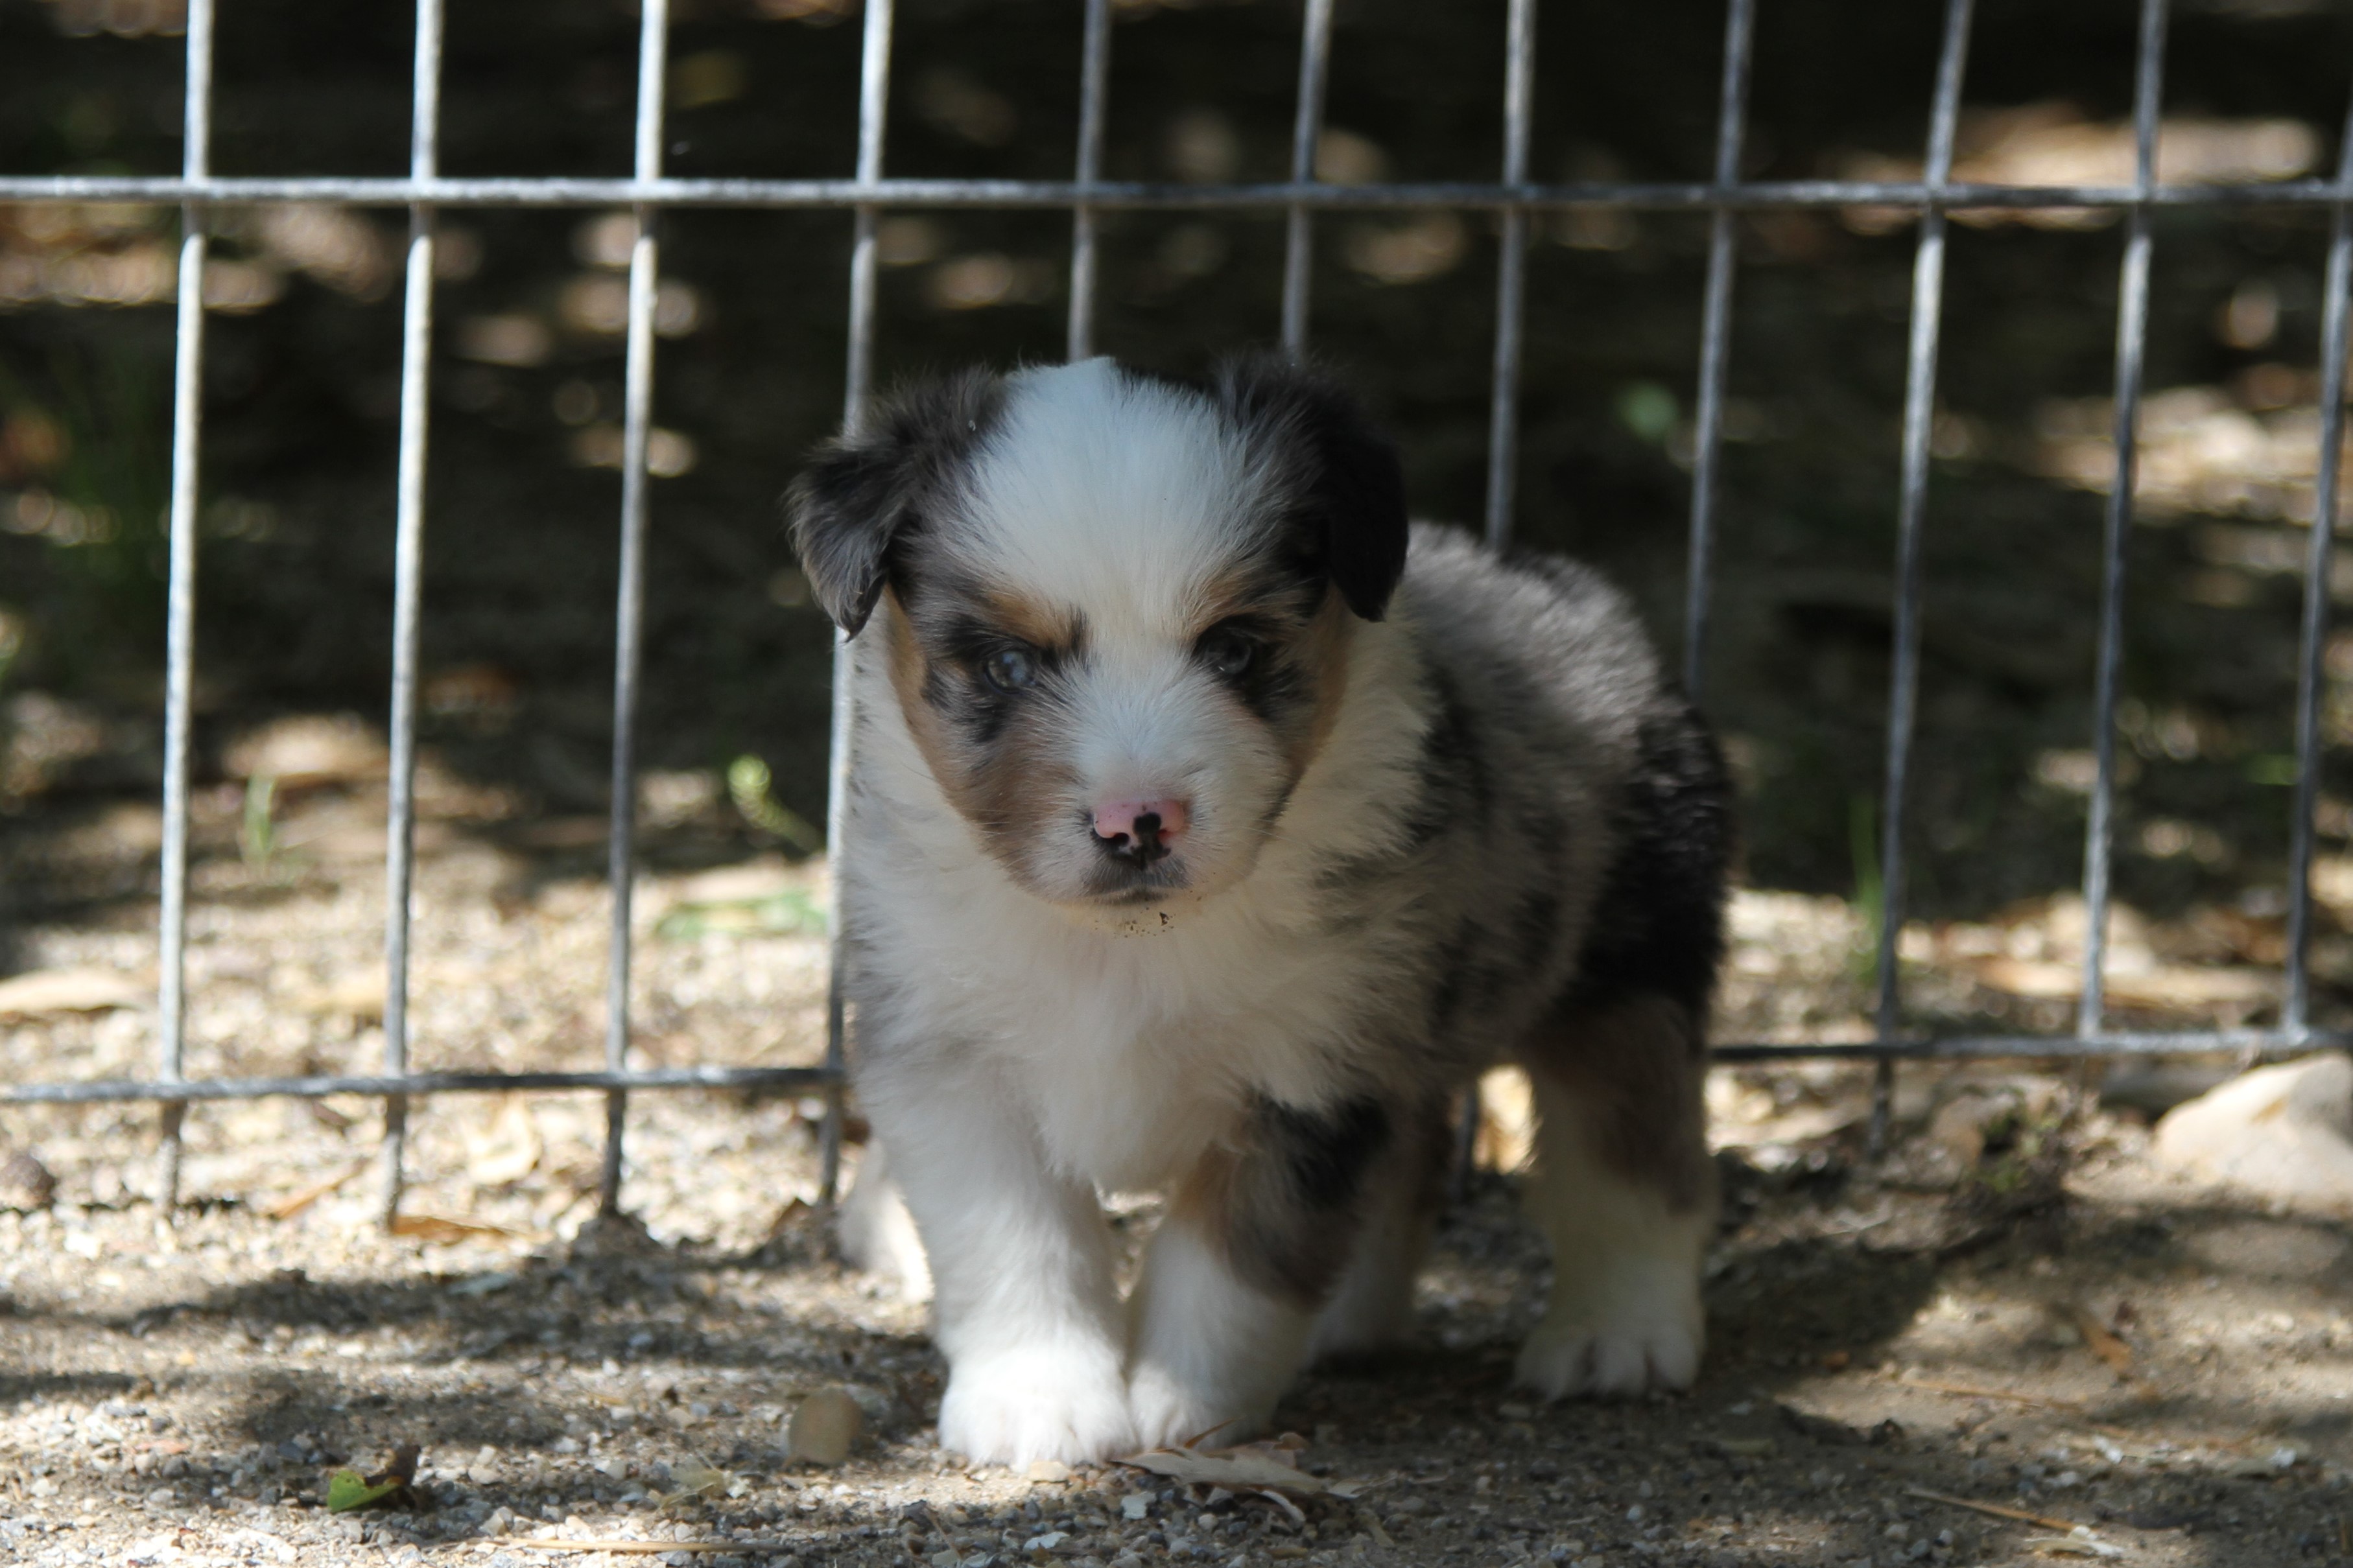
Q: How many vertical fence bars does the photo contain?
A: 11